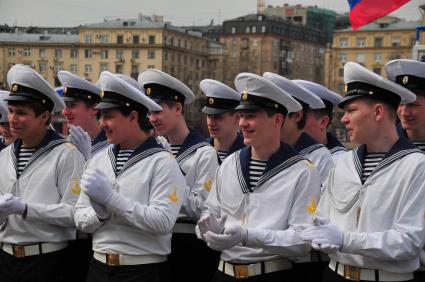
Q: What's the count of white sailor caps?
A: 12